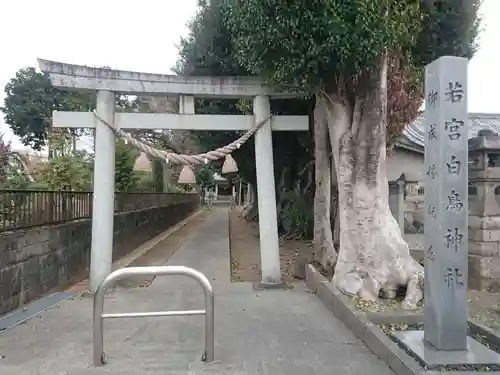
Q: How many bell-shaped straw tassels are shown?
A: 3